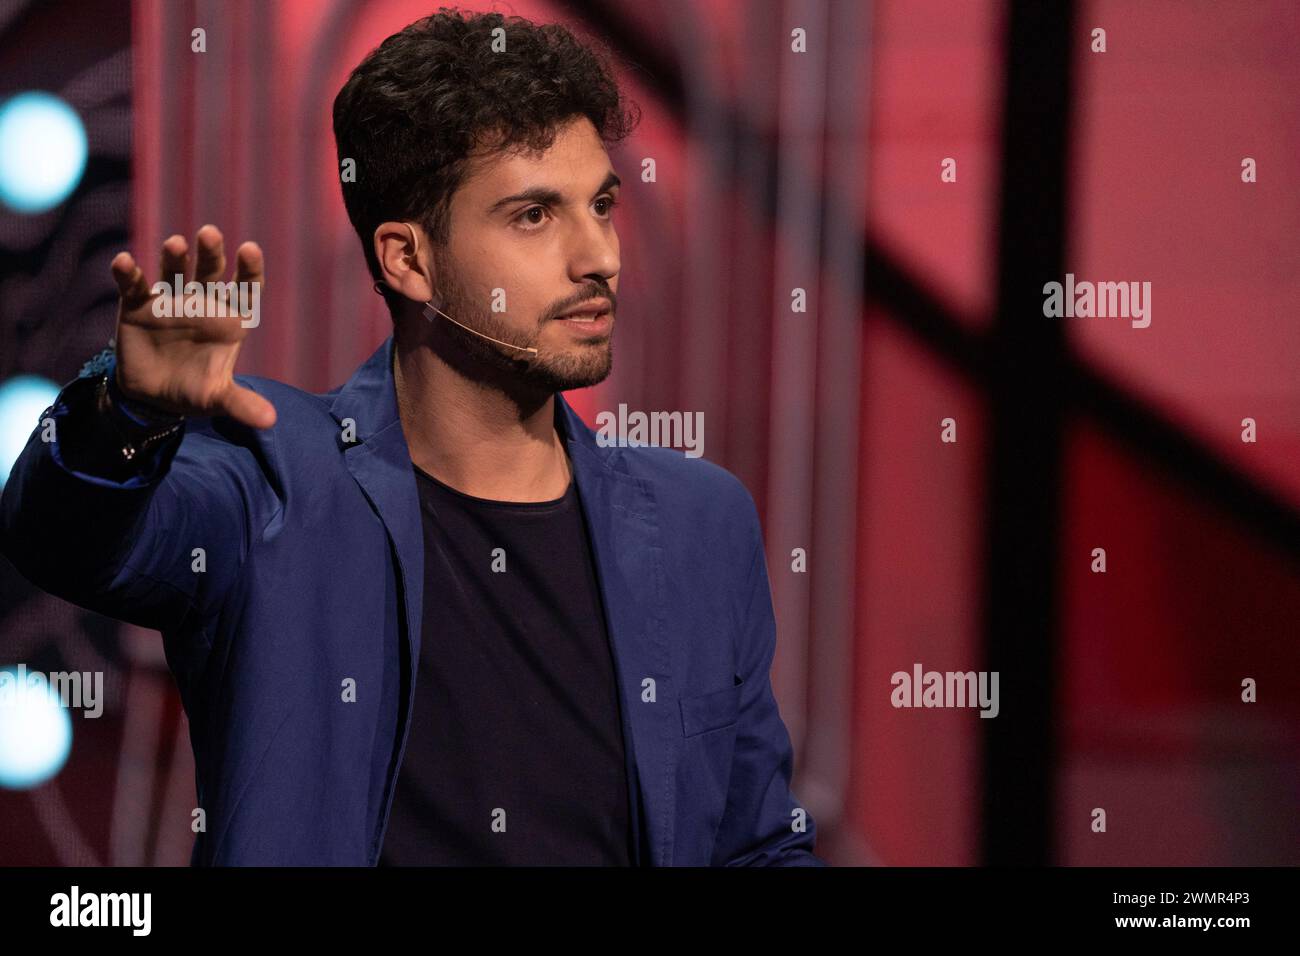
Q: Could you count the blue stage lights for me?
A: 3